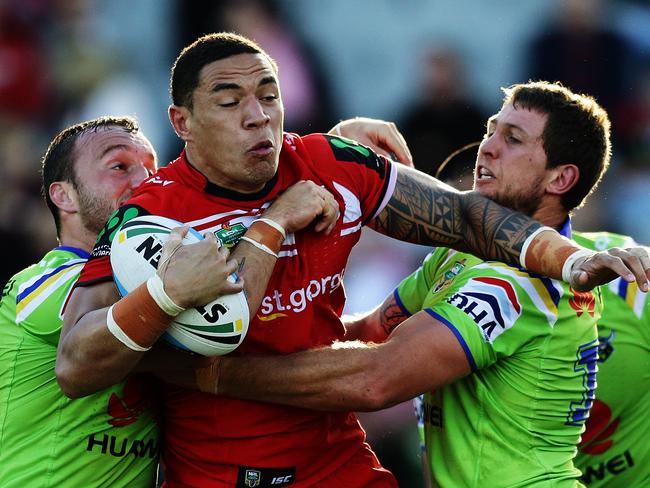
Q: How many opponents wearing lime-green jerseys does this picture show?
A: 3